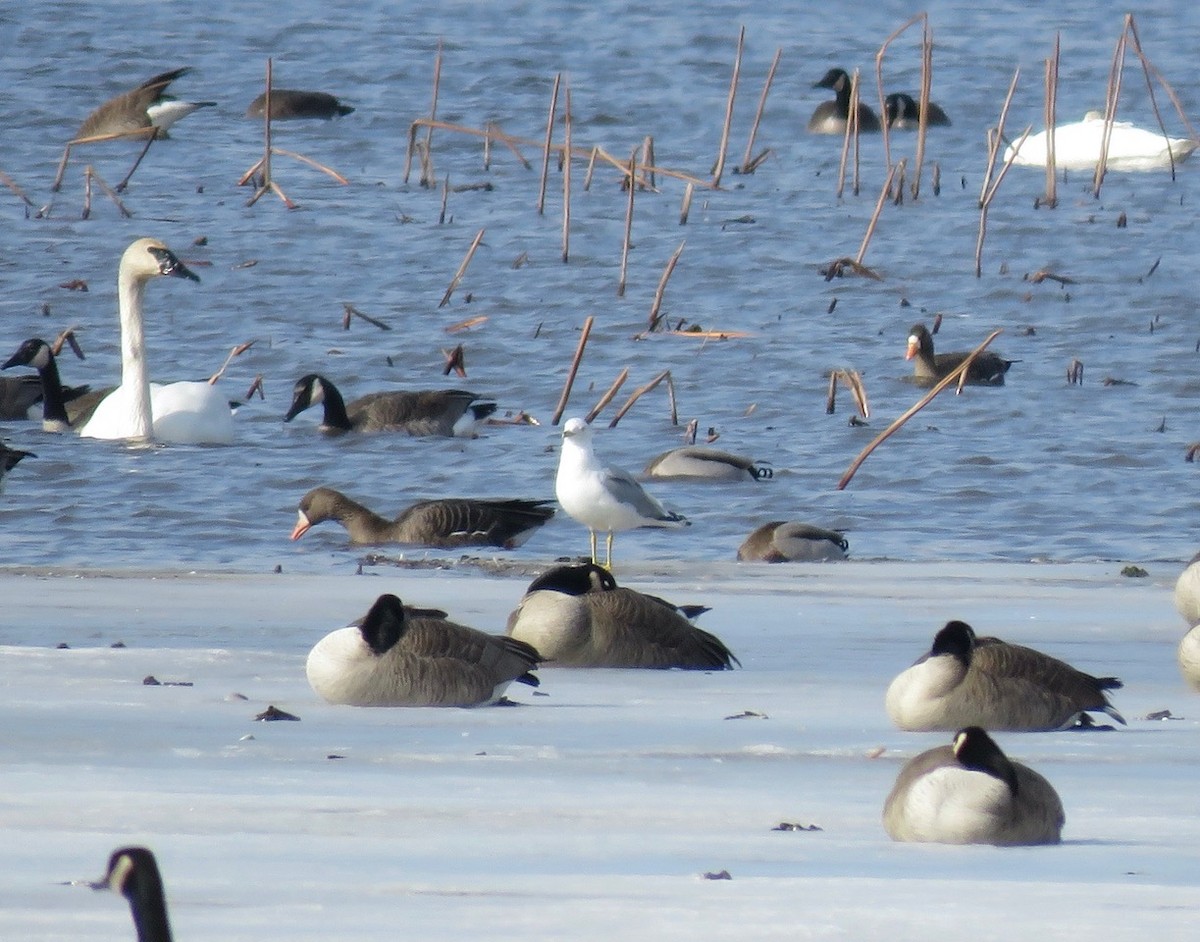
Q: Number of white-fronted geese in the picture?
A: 2